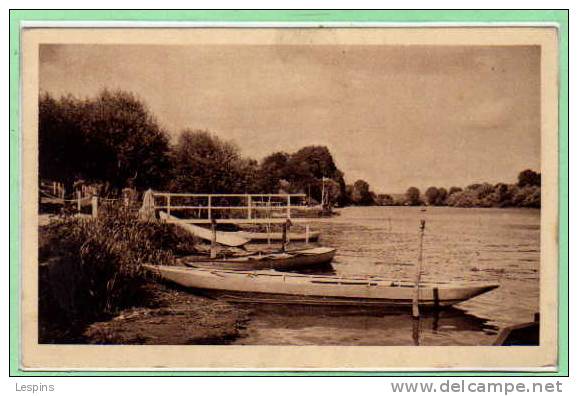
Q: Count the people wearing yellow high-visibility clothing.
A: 0